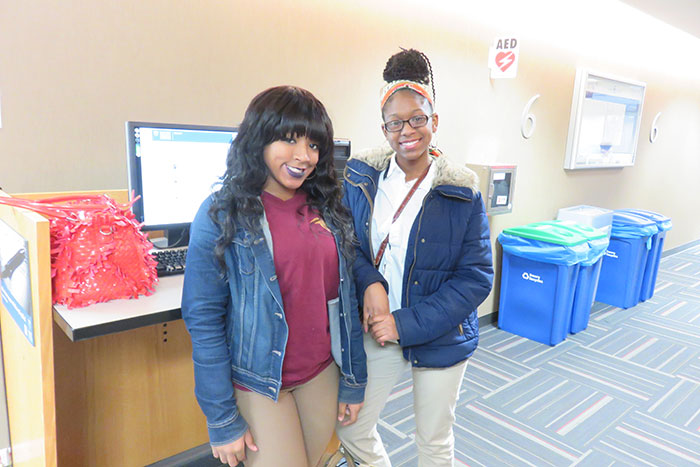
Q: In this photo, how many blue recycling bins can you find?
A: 4